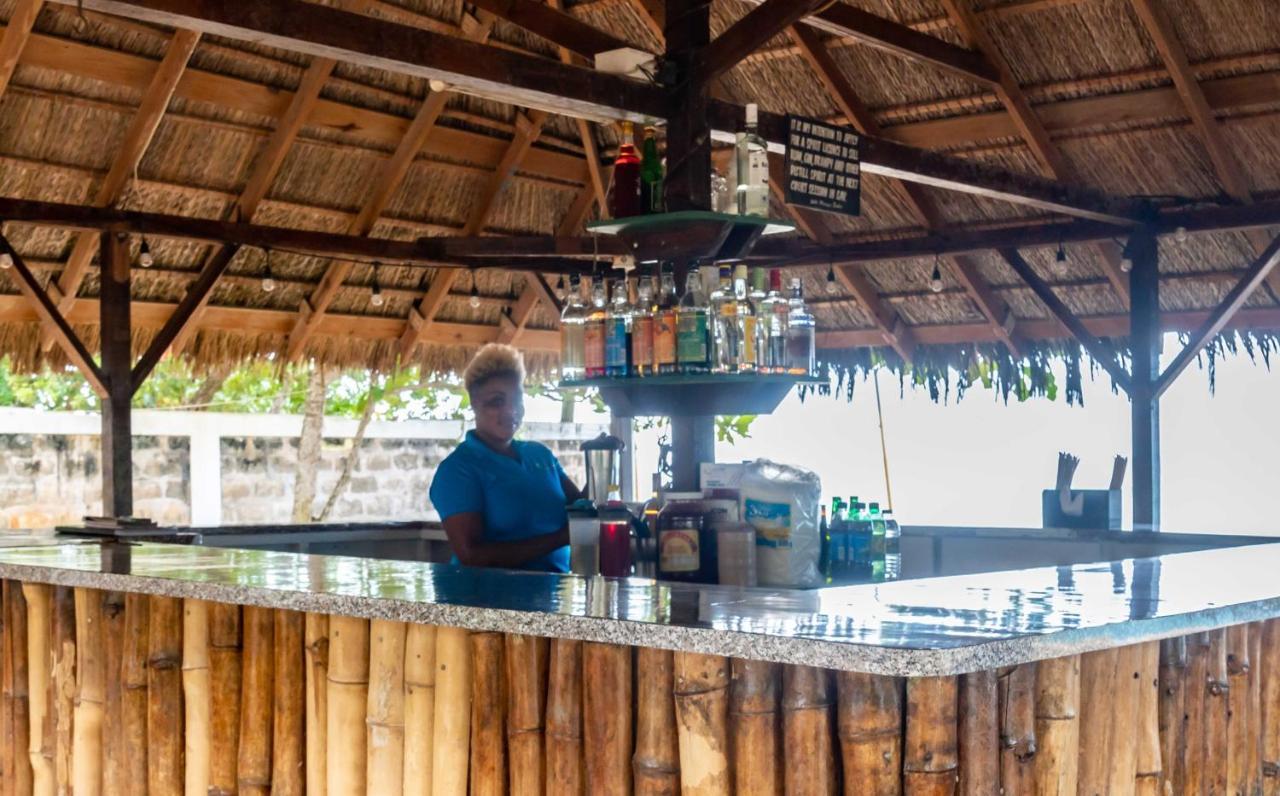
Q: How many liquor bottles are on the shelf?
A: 14